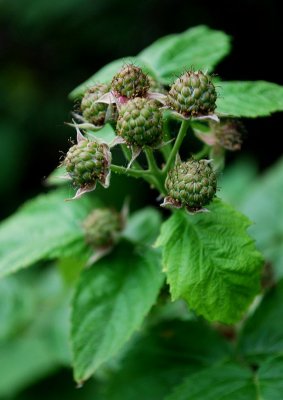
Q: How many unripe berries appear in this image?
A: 8